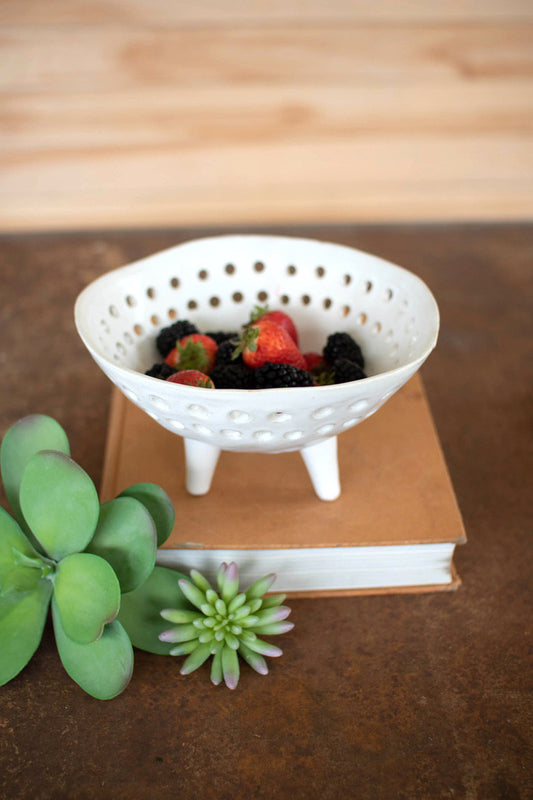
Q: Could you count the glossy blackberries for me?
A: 8